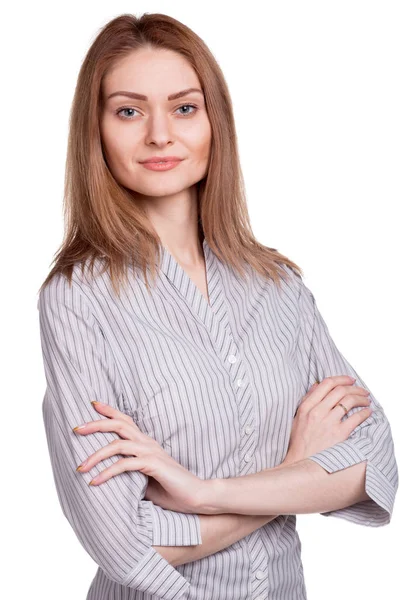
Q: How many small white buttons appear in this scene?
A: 5